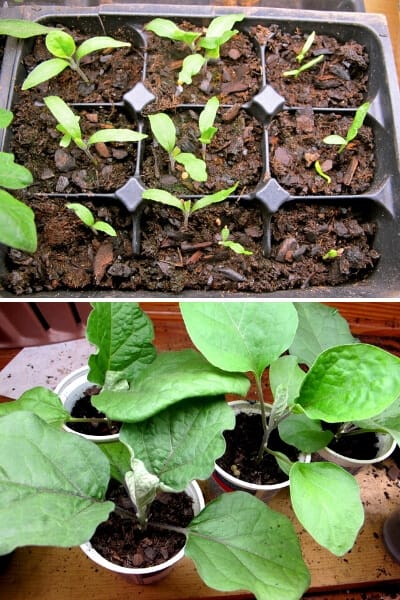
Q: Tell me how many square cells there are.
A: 9